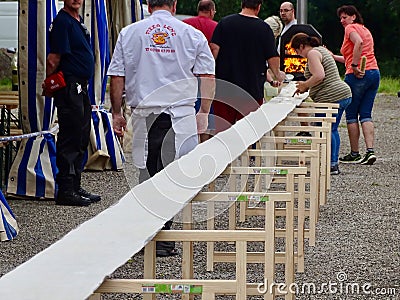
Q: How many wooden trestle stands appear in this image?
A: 10